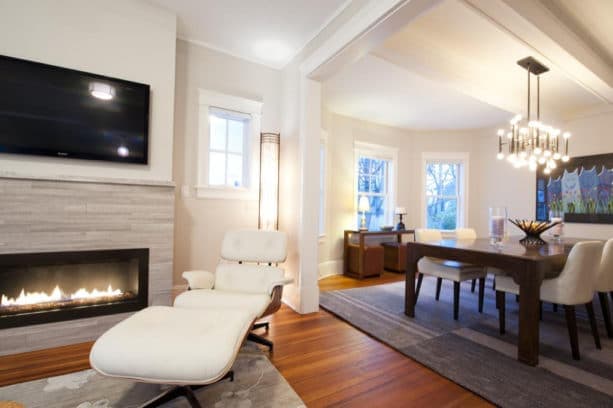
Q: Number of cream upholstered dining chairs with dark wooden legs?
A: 4